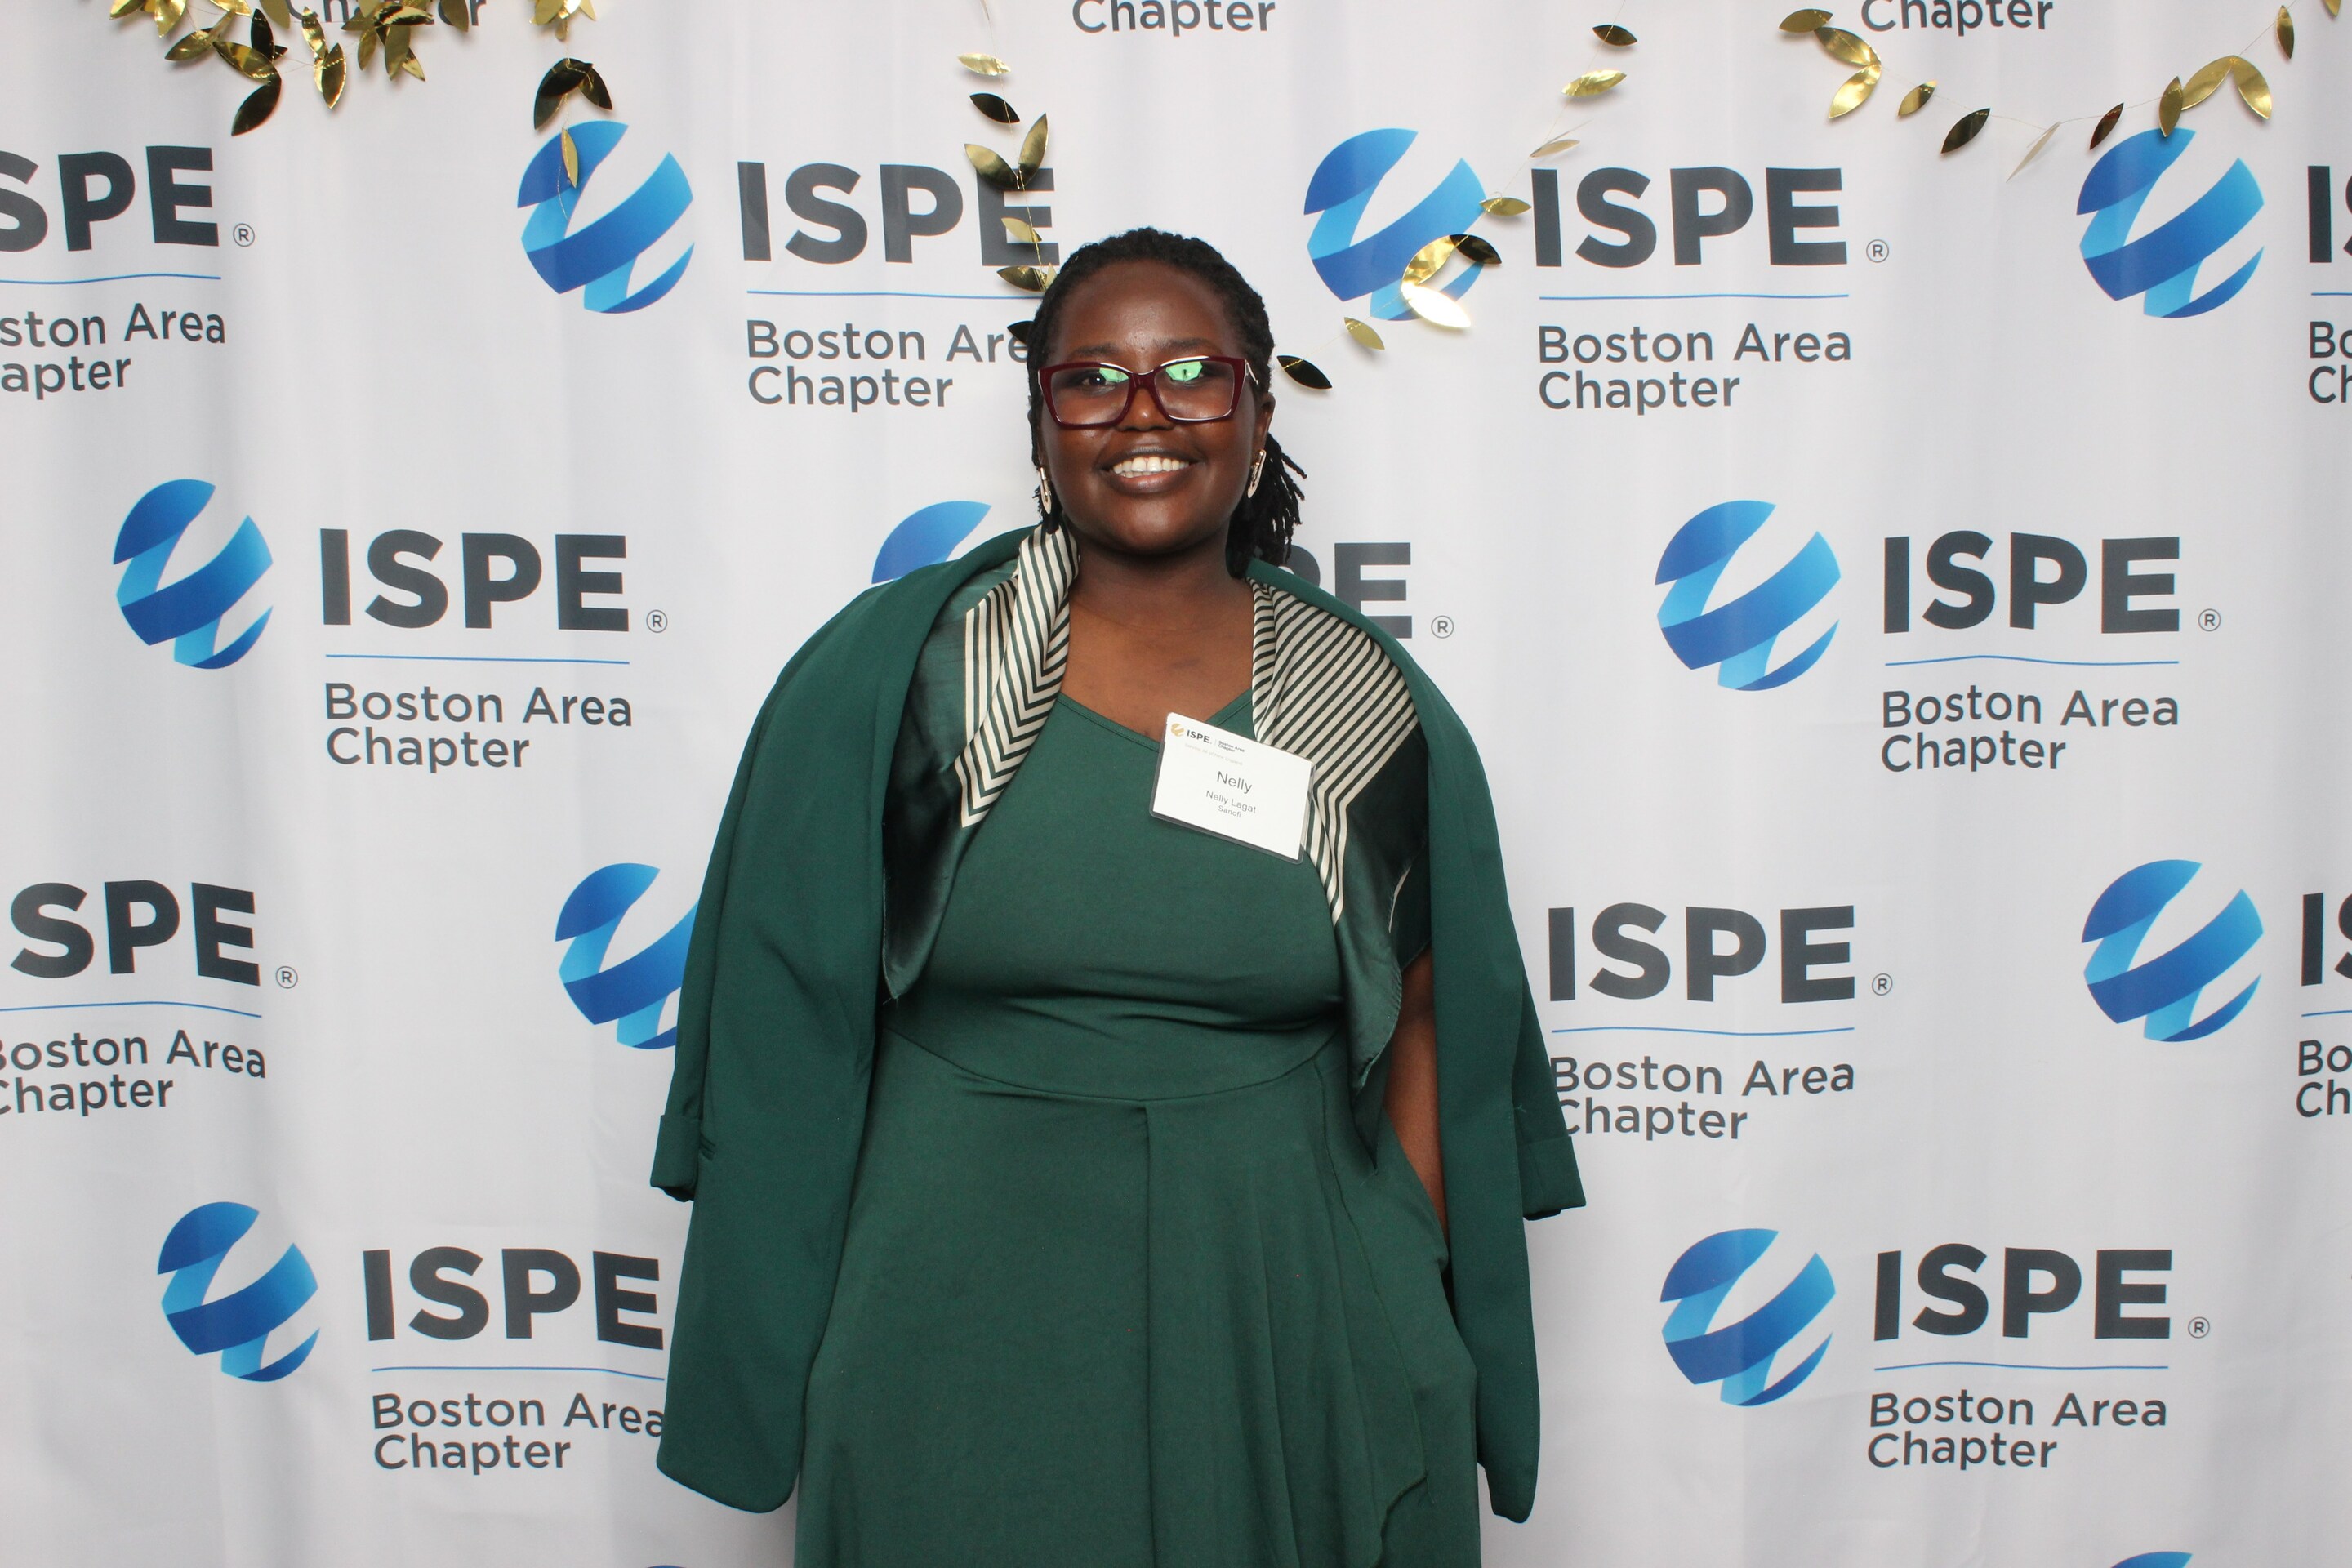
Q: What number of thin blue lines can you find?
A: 11